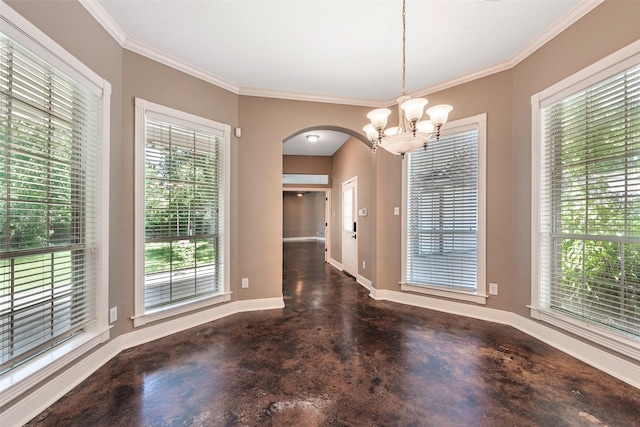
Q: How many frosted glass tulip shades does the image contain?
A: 6